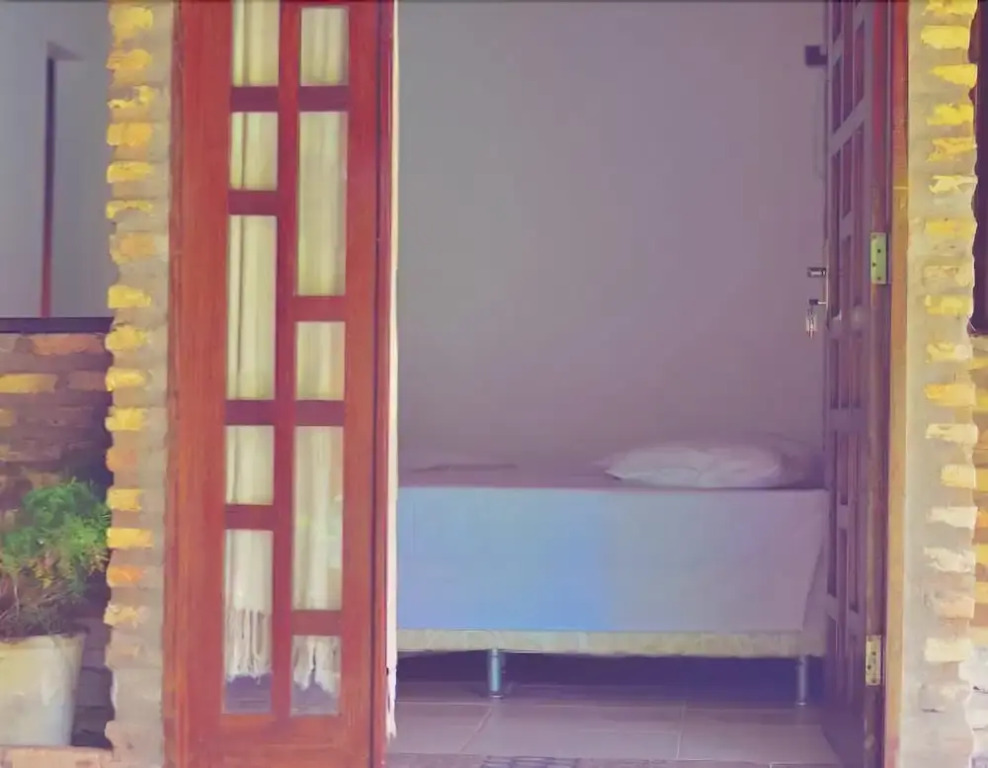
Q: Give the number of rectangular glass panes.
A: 10